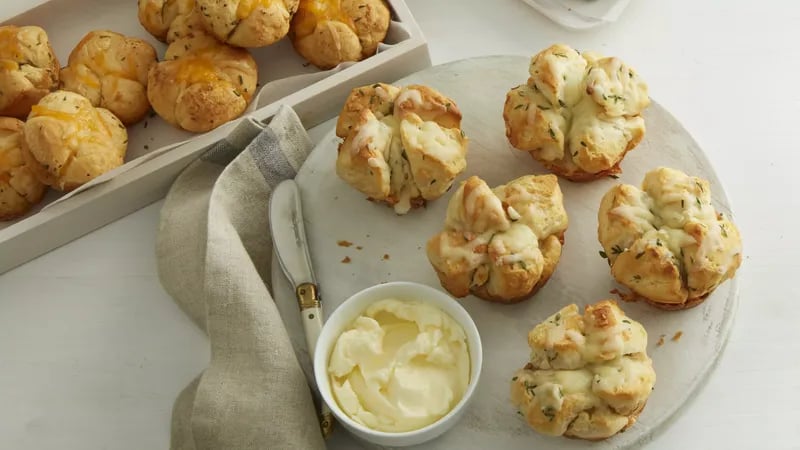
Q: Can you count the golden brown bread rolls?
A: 13